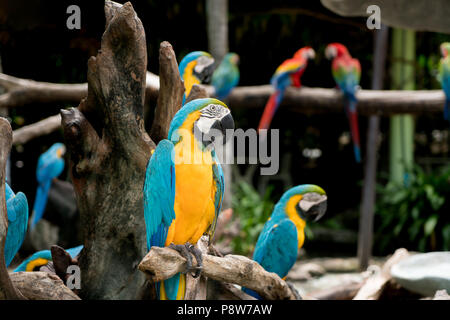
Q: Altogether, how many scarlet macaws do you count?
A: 2